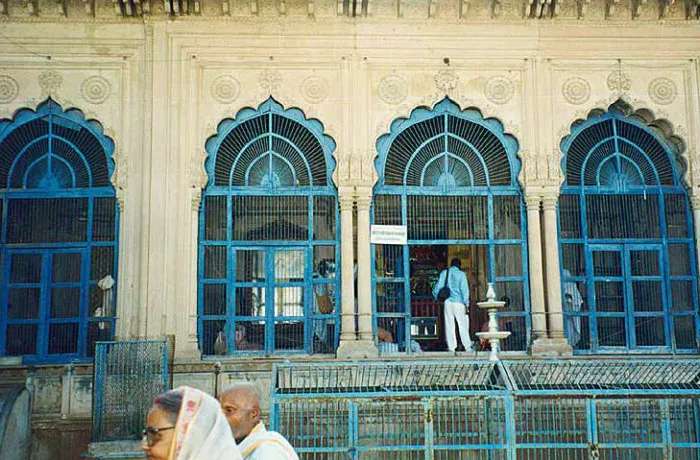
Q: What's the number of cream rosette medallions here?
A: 8